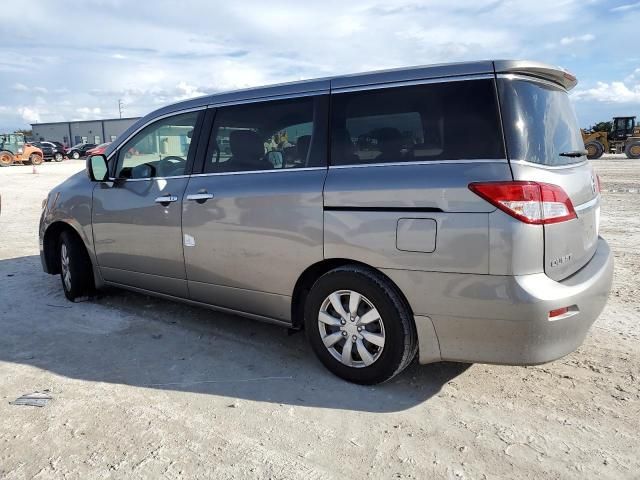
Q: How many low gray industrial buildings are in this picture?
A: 1